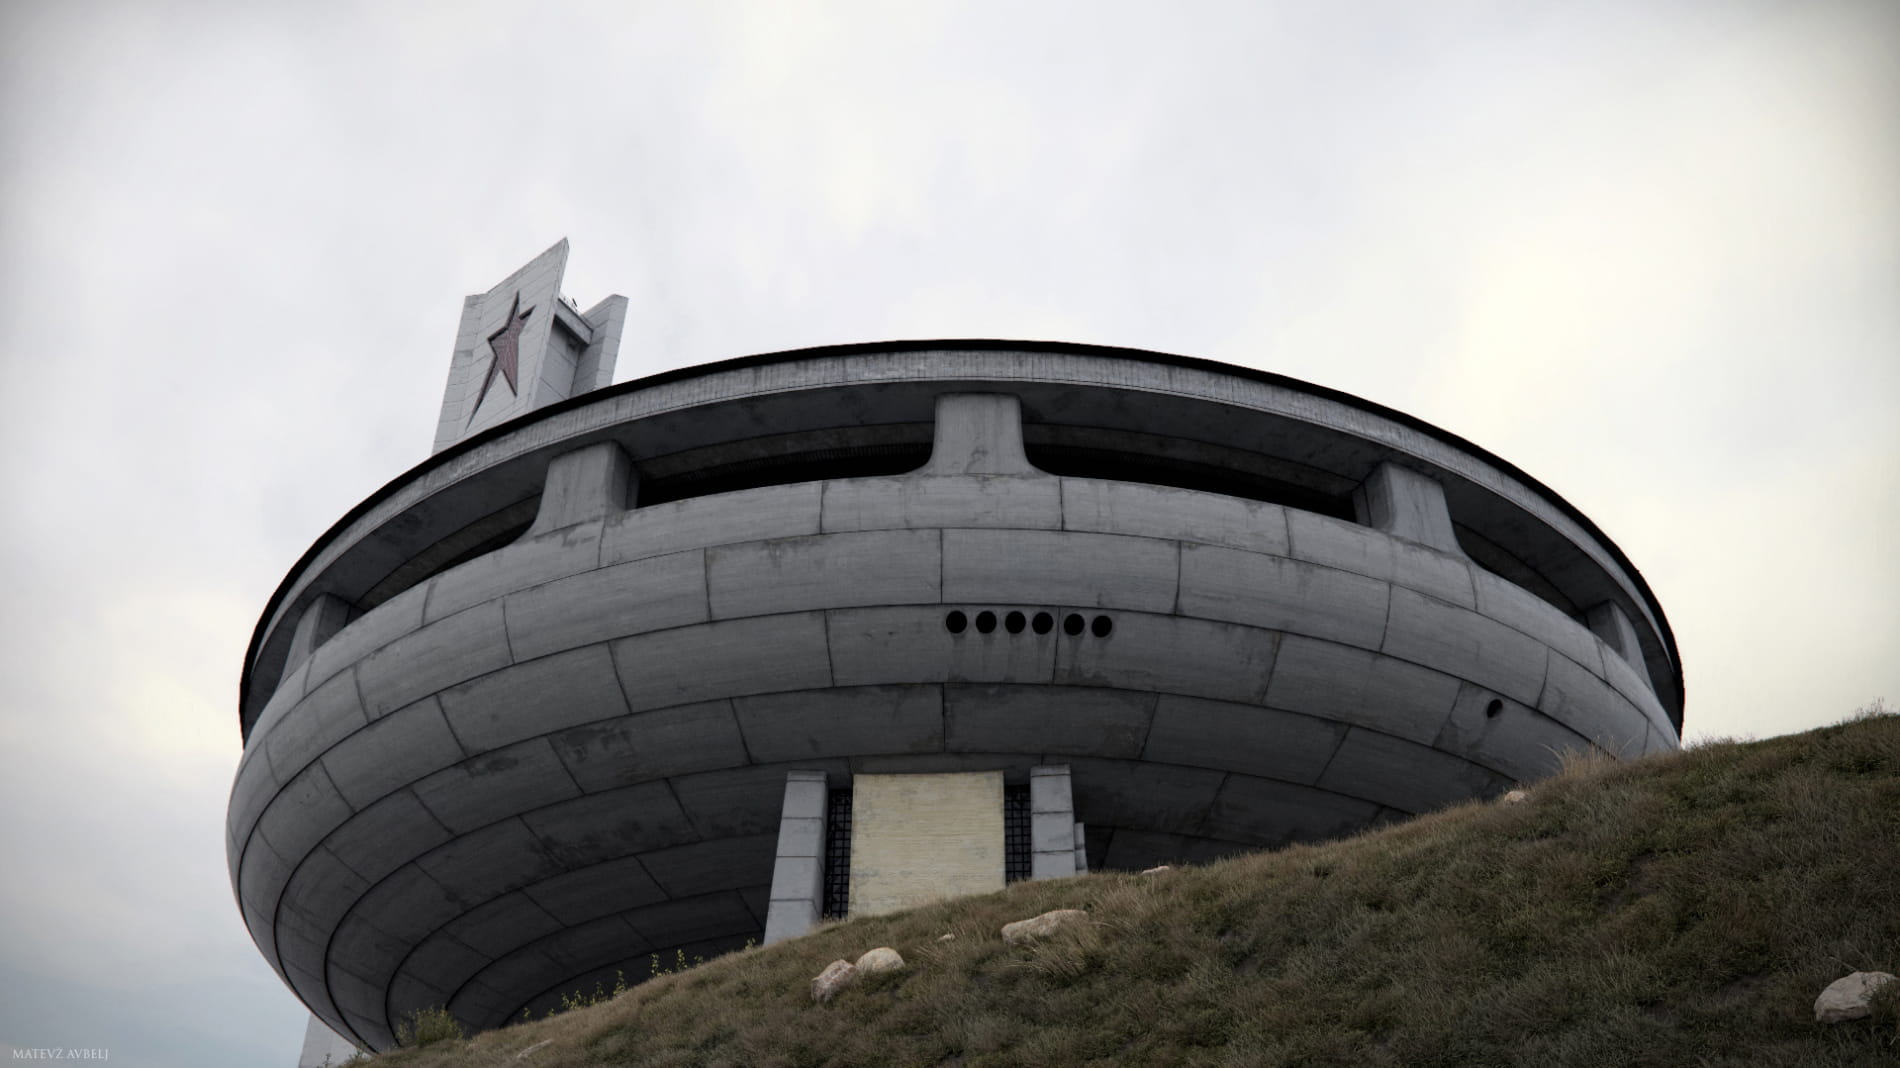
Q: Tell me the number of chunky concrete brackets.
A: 5